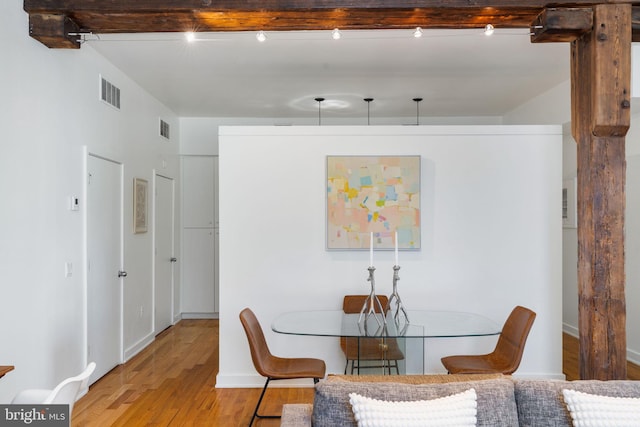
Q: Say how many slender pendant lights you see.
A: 3